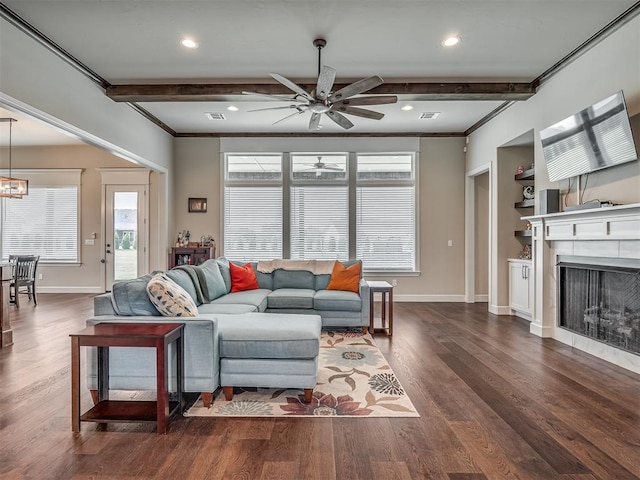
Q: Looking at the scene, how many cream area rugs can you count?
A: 1